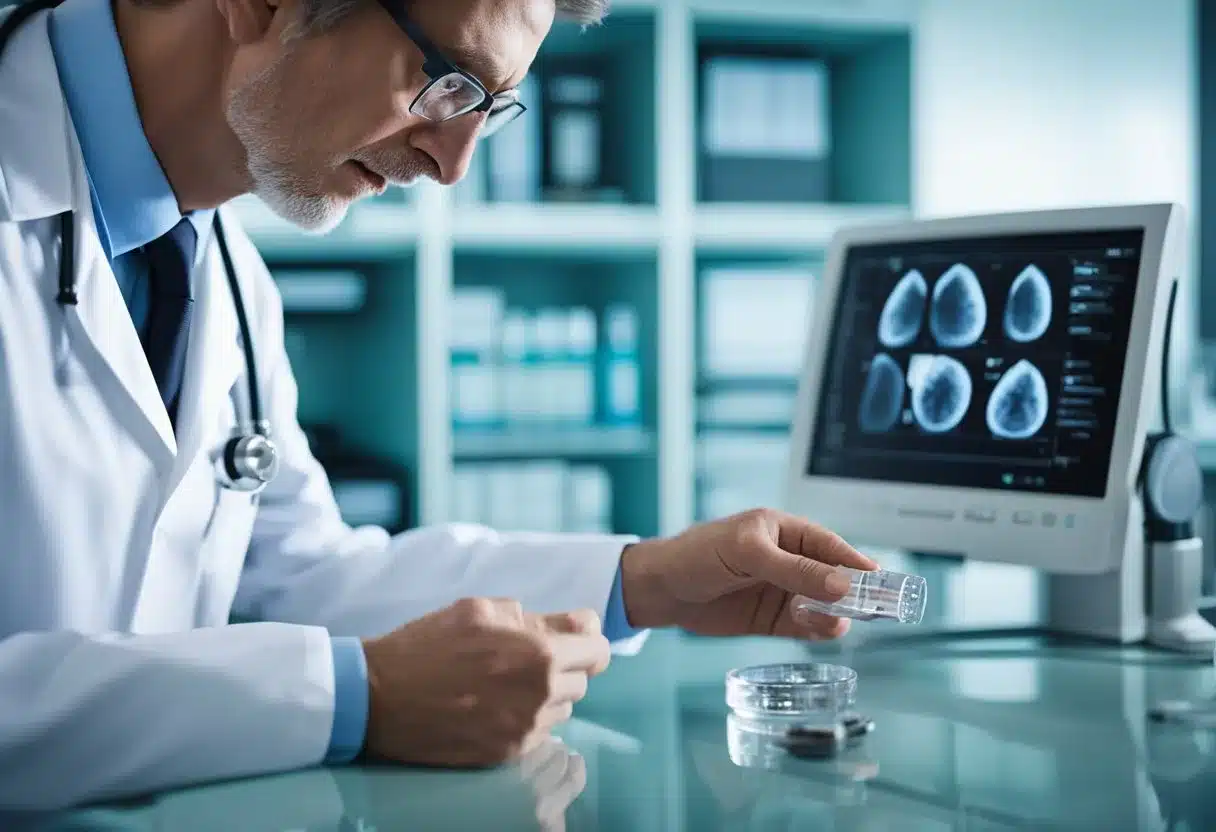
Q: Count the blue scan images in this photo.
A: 6